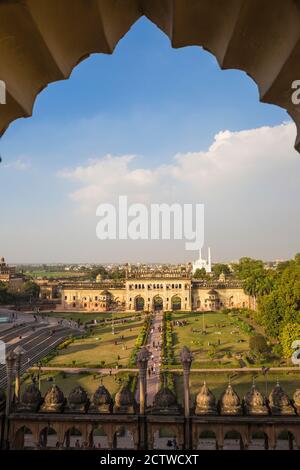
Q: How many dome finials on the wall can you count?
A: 11